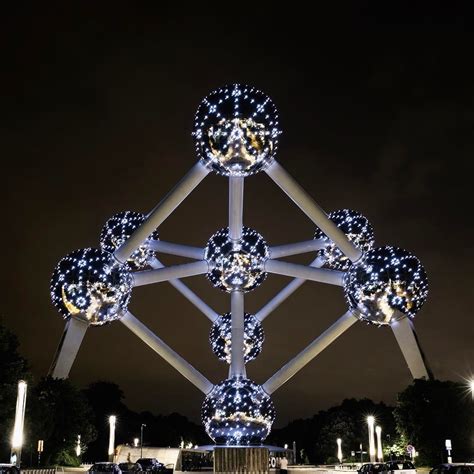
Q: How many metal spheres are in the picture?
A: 8